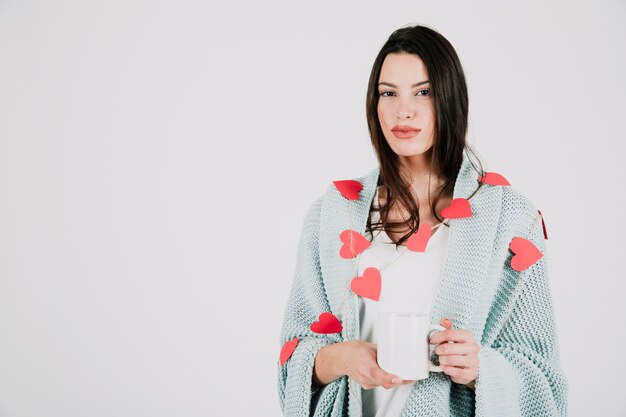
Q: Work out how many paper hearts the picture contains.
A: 10